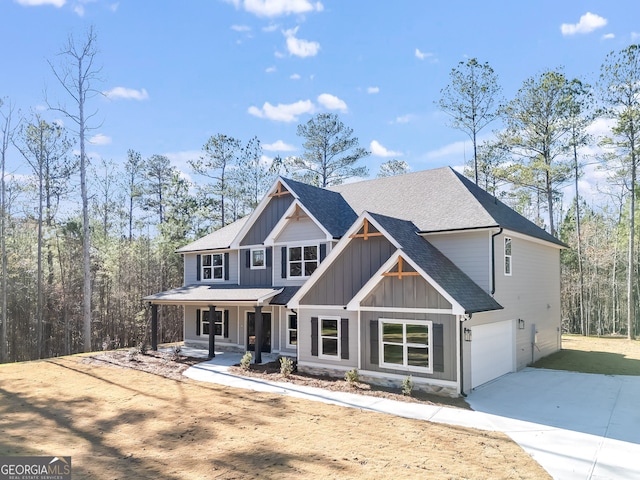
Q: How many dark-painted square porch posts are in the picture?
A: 3